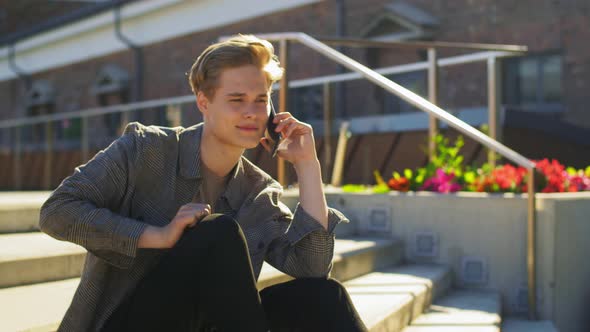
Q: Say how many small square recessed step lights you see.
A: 4